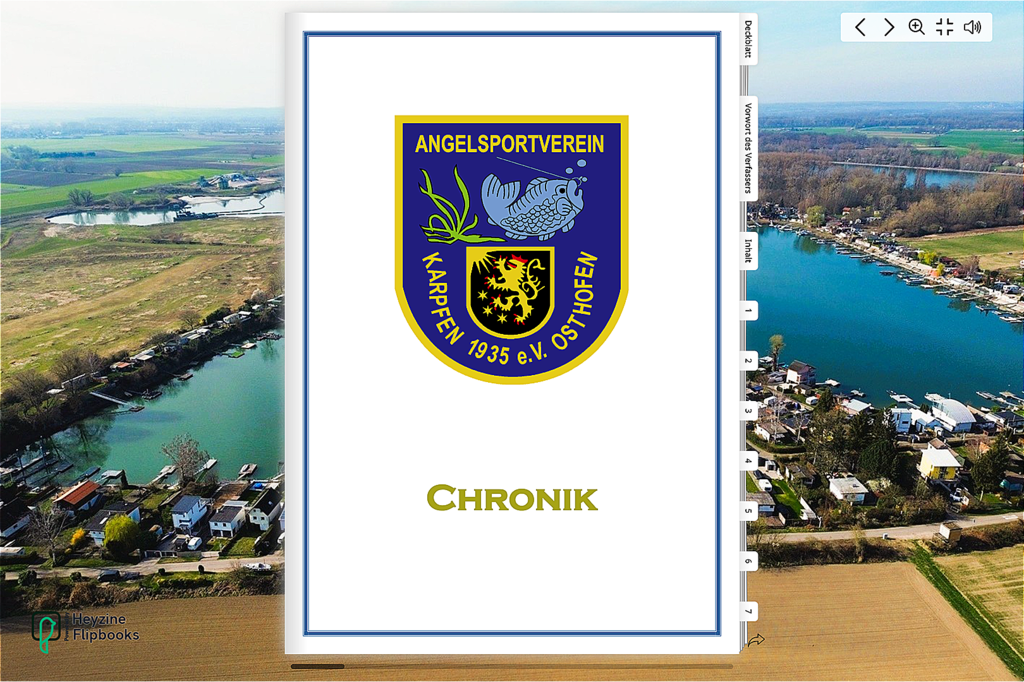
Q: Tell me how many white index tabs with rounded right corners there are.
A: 10